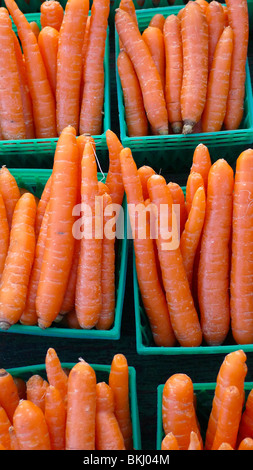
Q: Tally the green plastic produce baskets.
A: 6